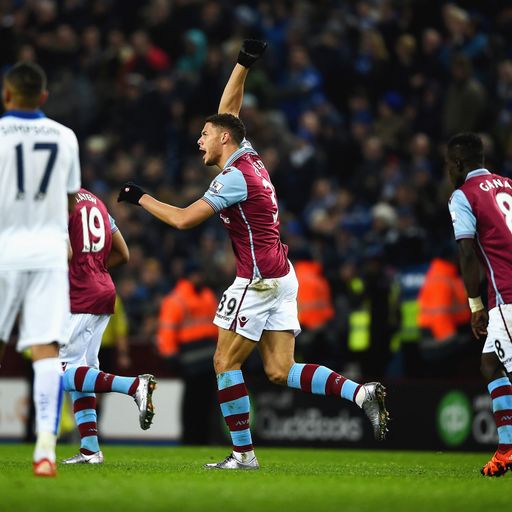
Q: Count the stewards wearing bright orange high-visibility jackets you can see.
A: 3